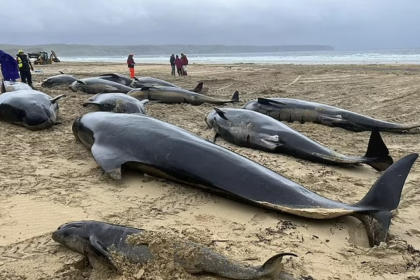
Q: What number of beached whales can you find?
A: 12